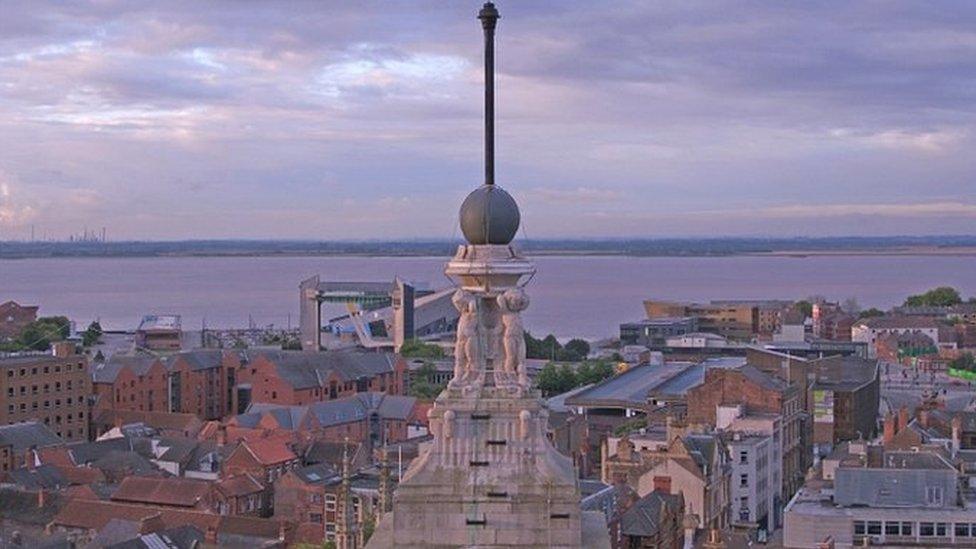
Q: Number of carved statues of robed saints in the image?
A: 0